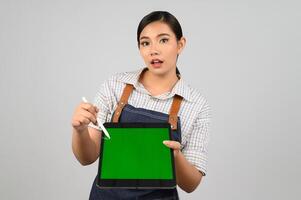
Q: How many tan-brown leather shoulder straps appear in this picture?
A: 2